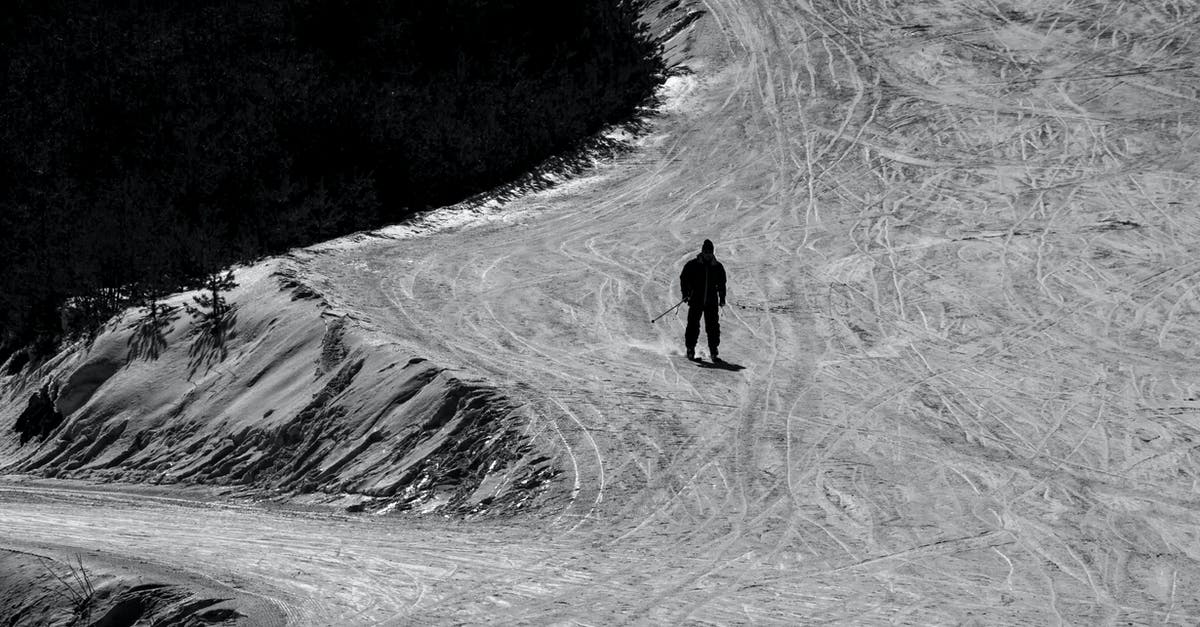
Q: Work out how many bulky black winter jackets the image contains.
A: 1